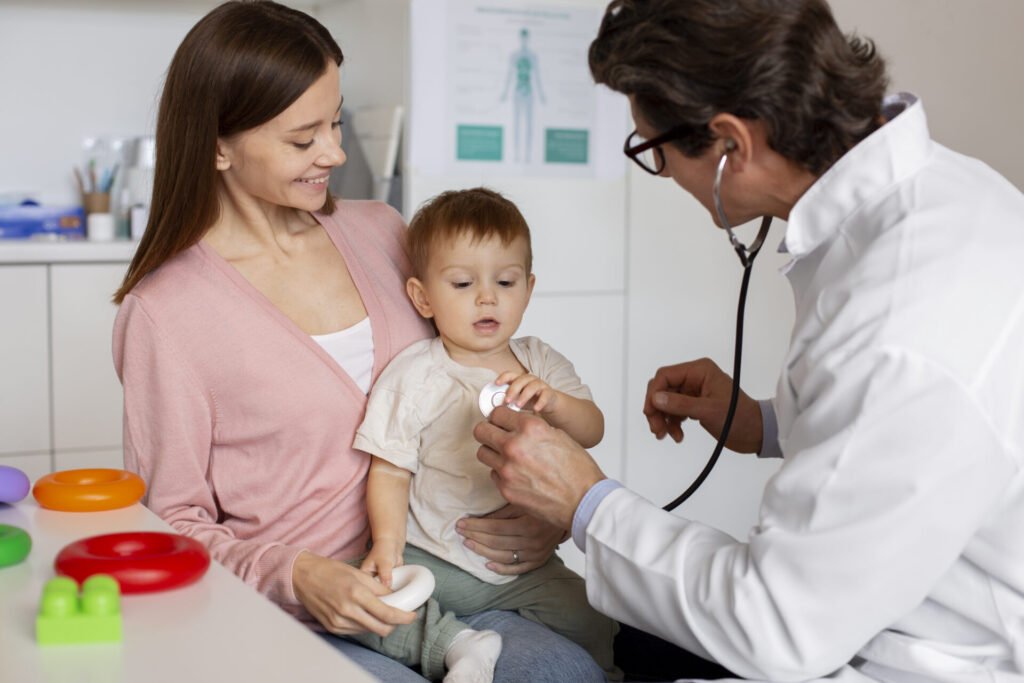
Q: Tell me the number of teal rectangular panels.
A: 2